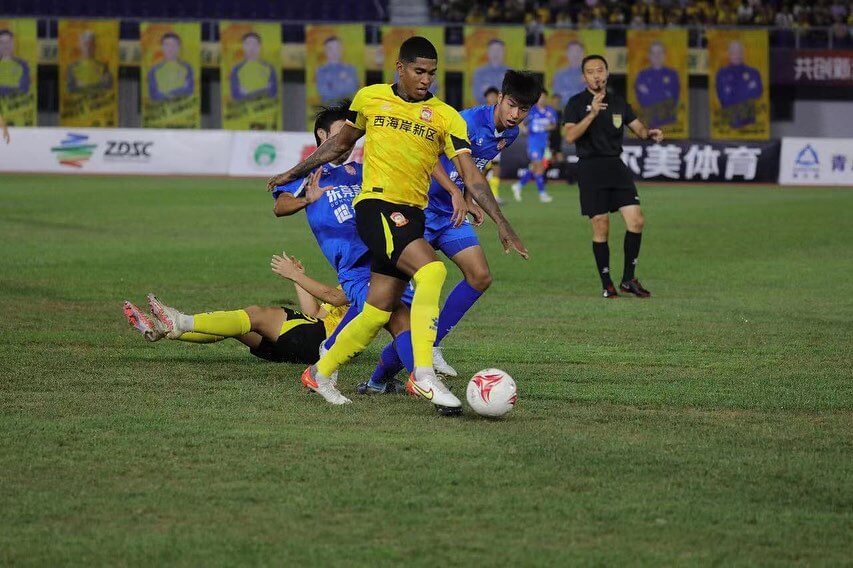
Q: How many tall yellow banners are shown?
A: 10